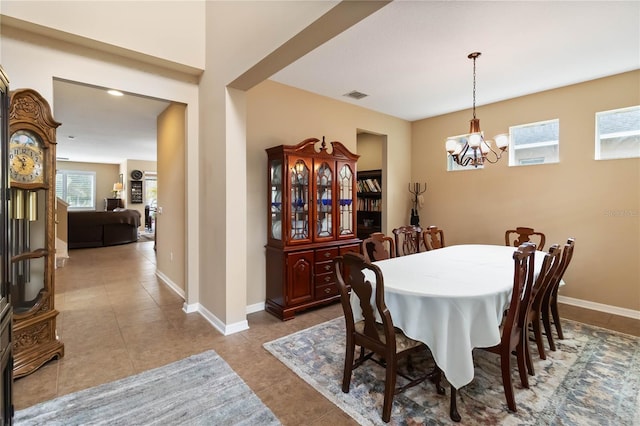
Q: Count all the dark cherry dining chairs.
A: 8